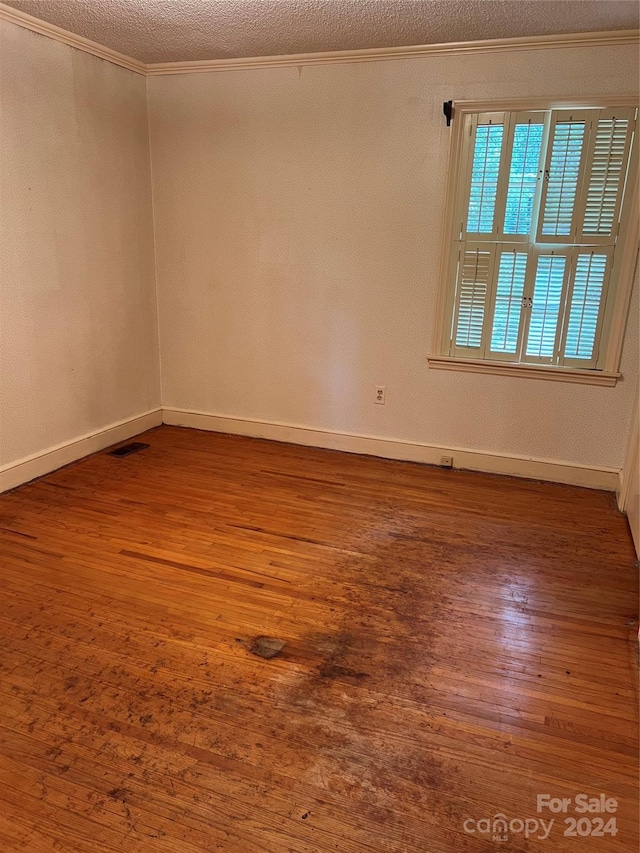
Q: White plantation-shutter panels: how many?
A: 8